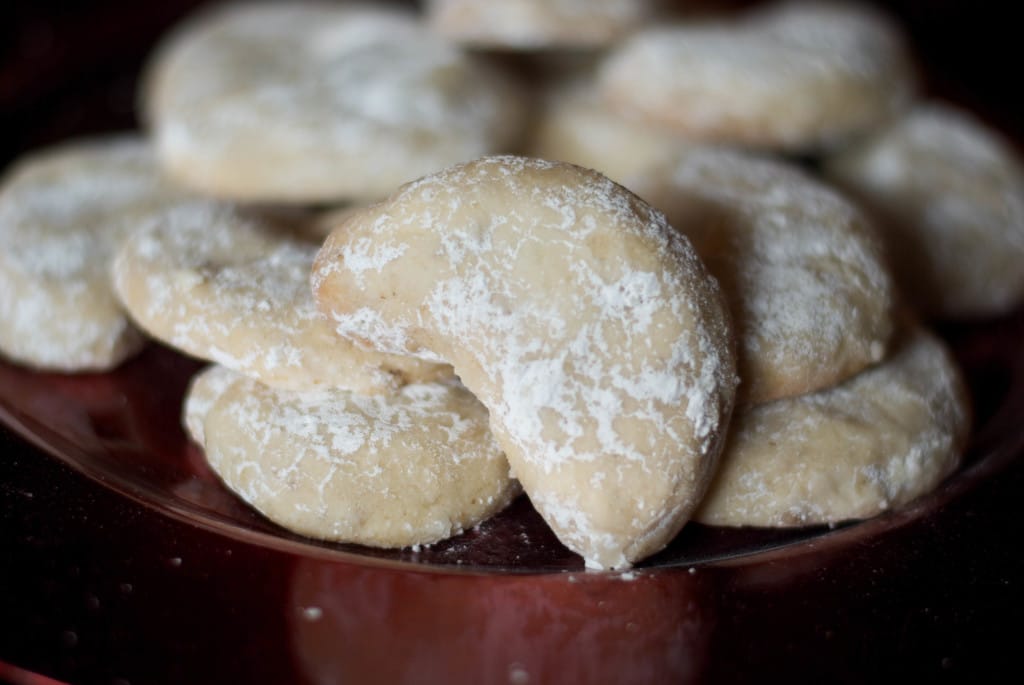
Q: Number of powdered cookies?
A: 11